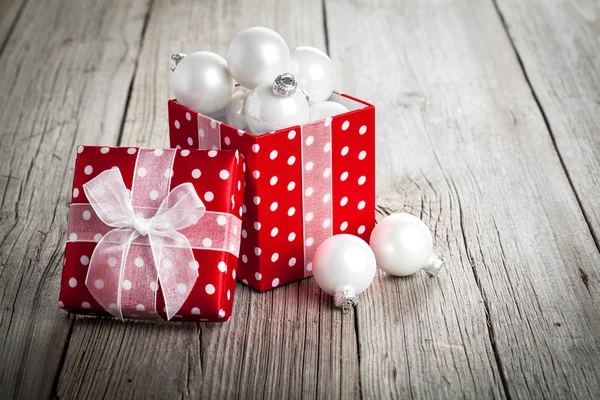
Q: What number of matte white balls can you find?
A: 4